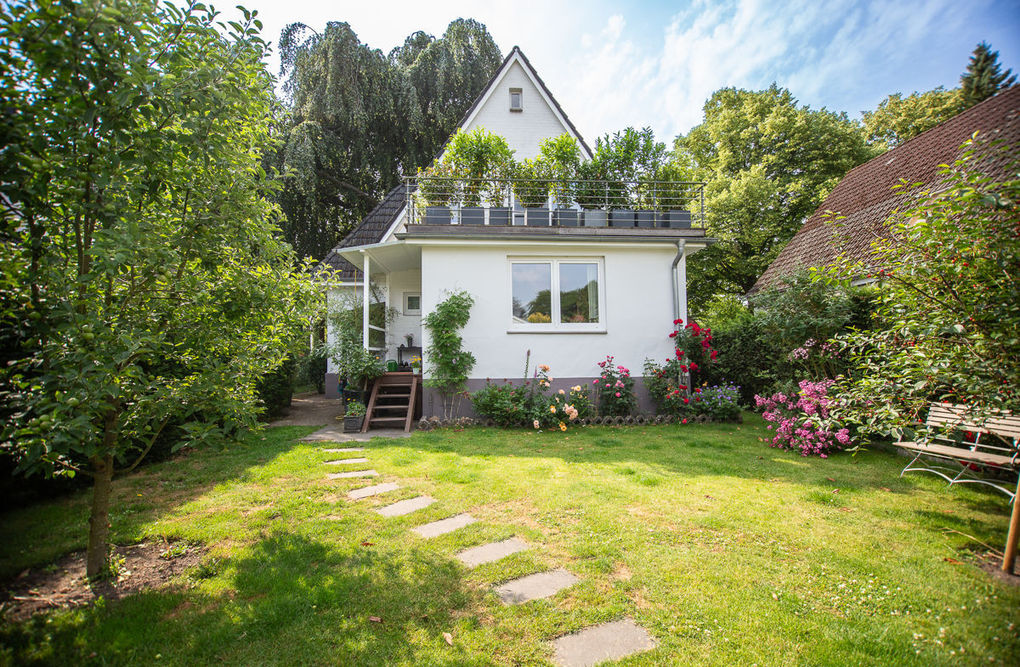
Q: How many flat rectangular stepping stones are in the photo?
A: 9